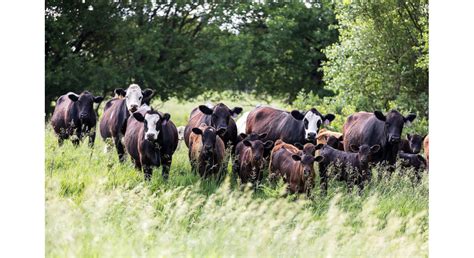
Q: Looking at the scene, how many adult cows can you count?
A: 6